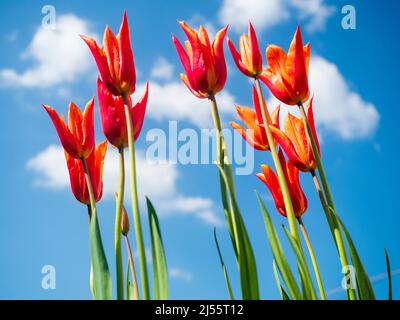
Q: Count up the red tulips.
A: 10